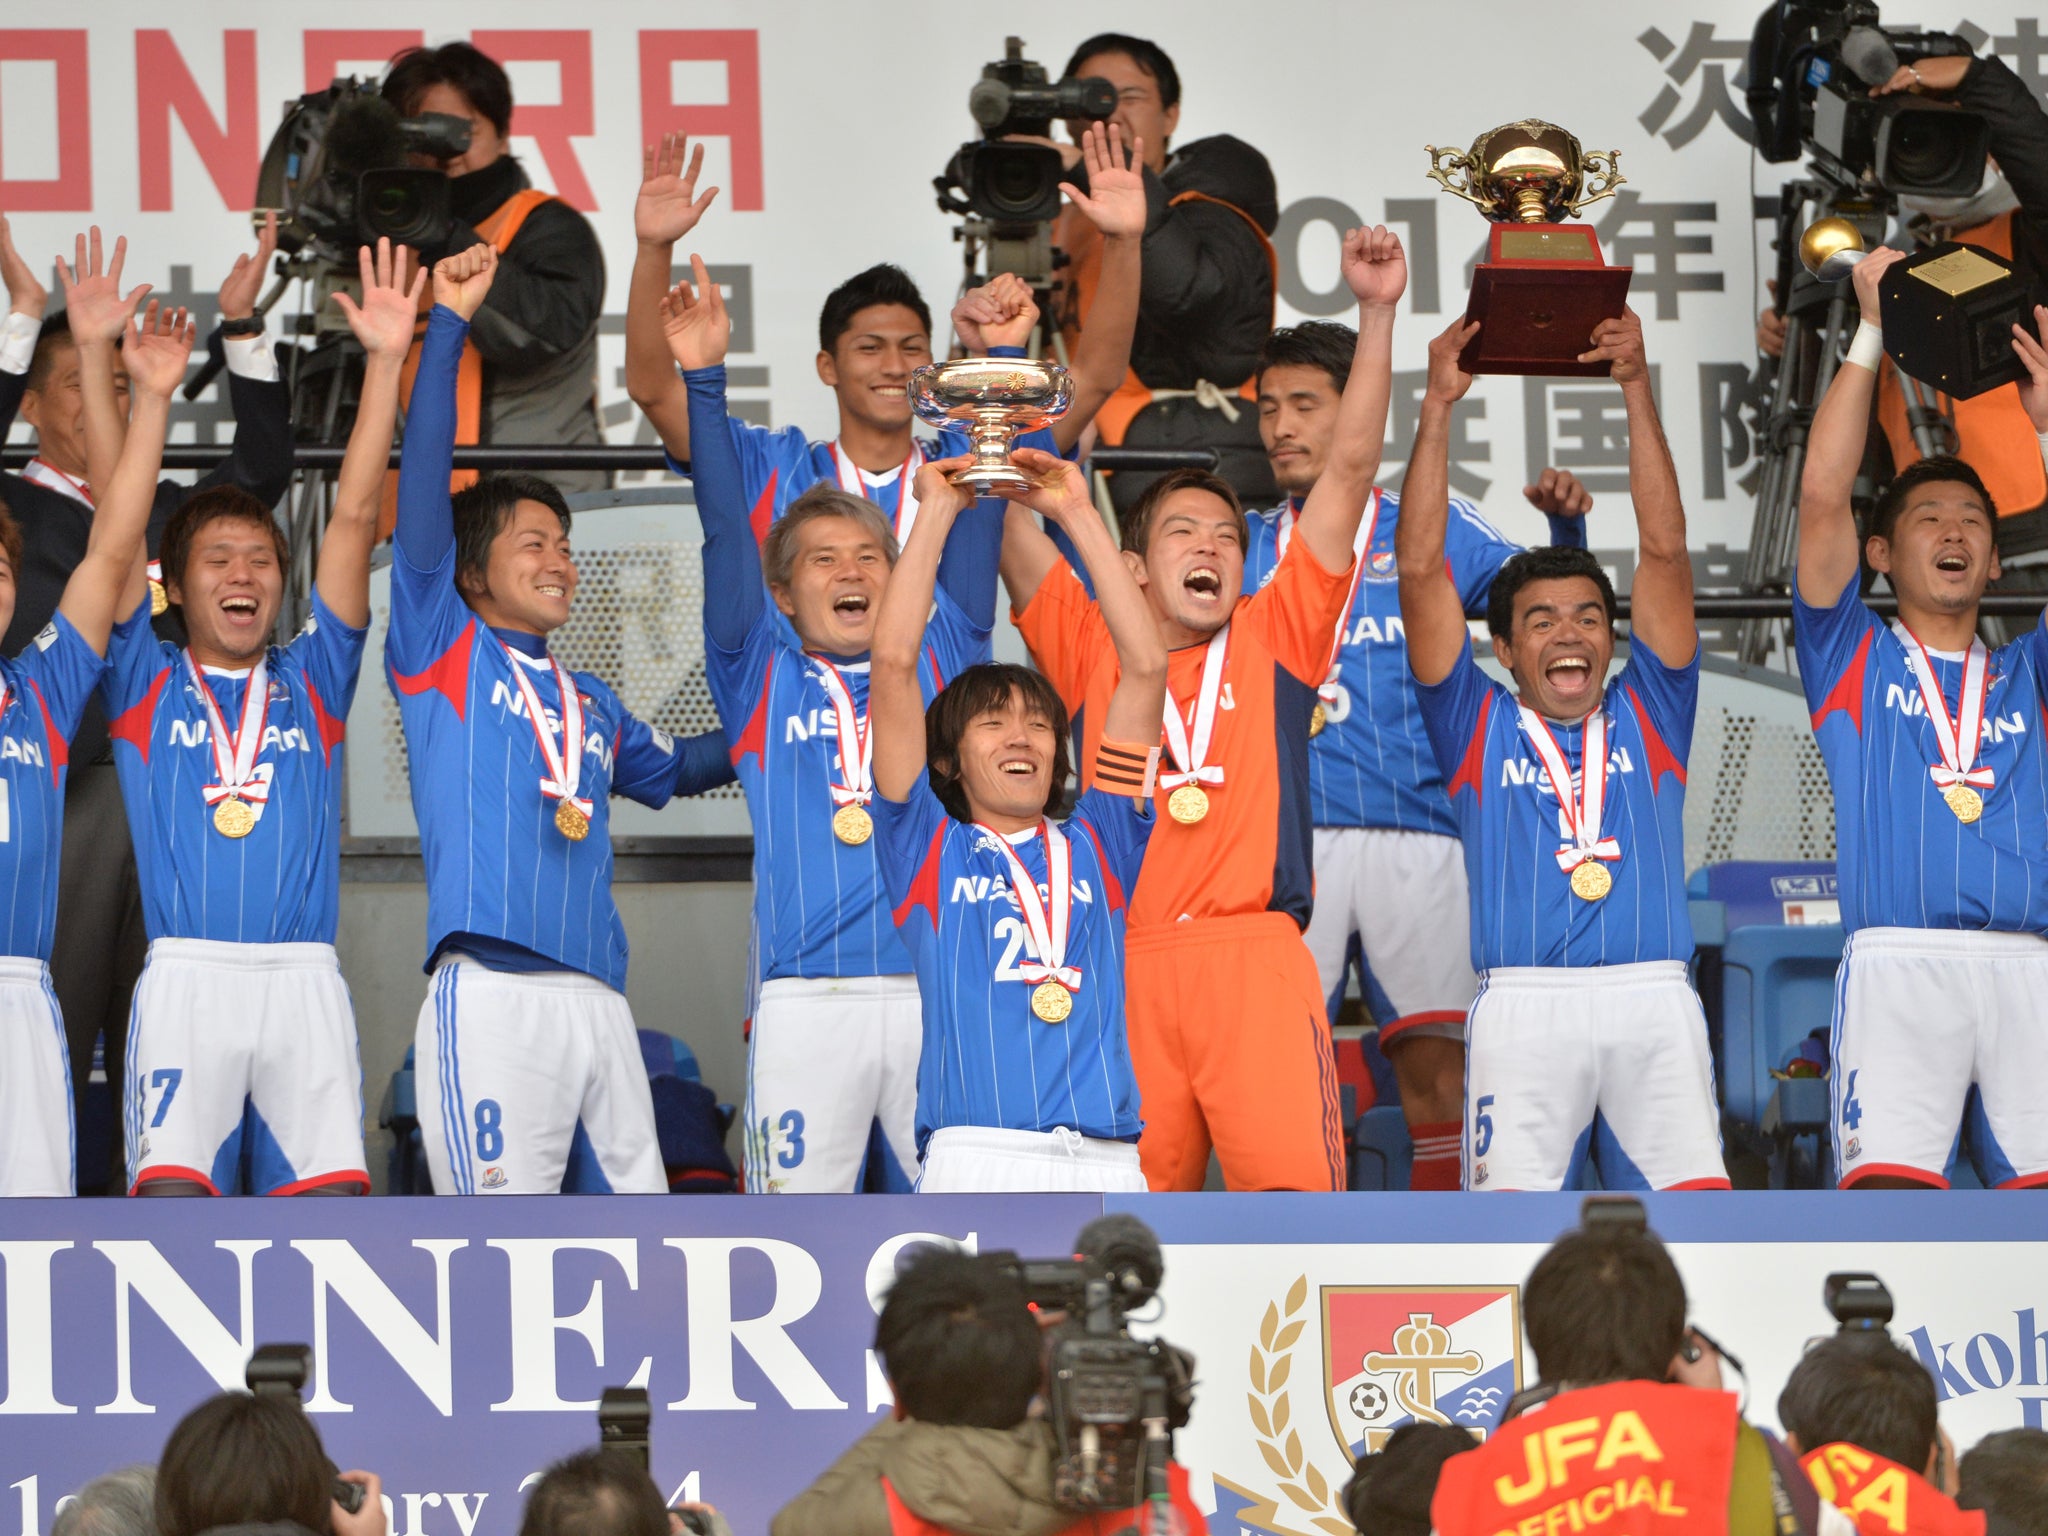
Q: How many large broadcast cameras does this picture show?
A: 4